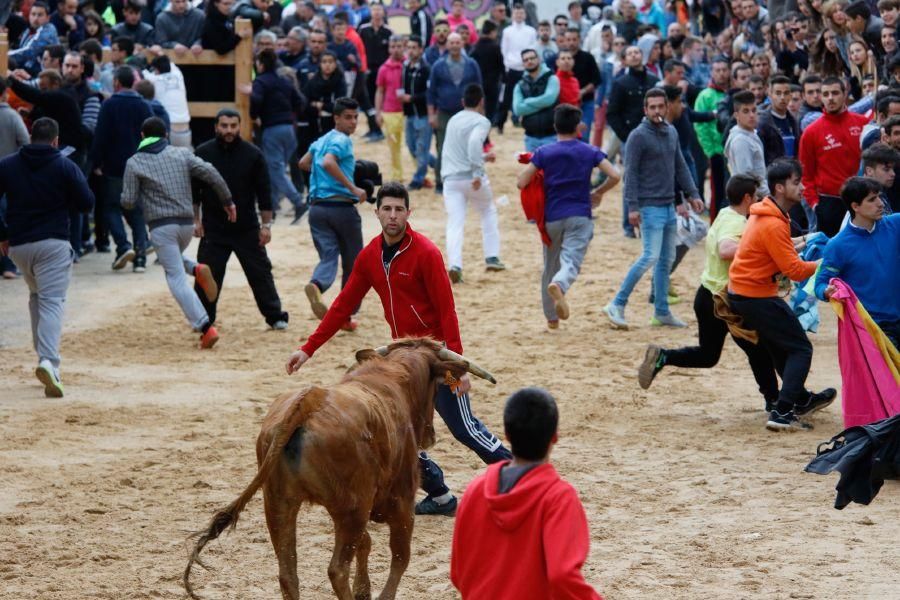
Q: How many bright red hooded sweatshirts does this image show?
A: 1